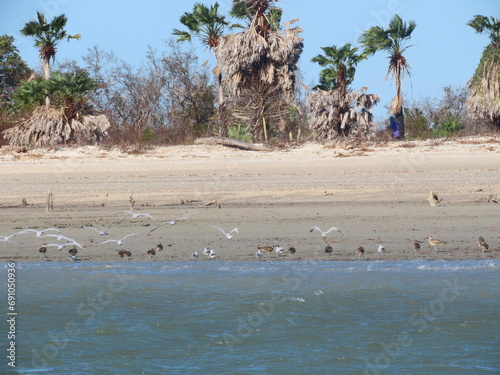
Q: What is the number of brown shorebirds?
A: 14